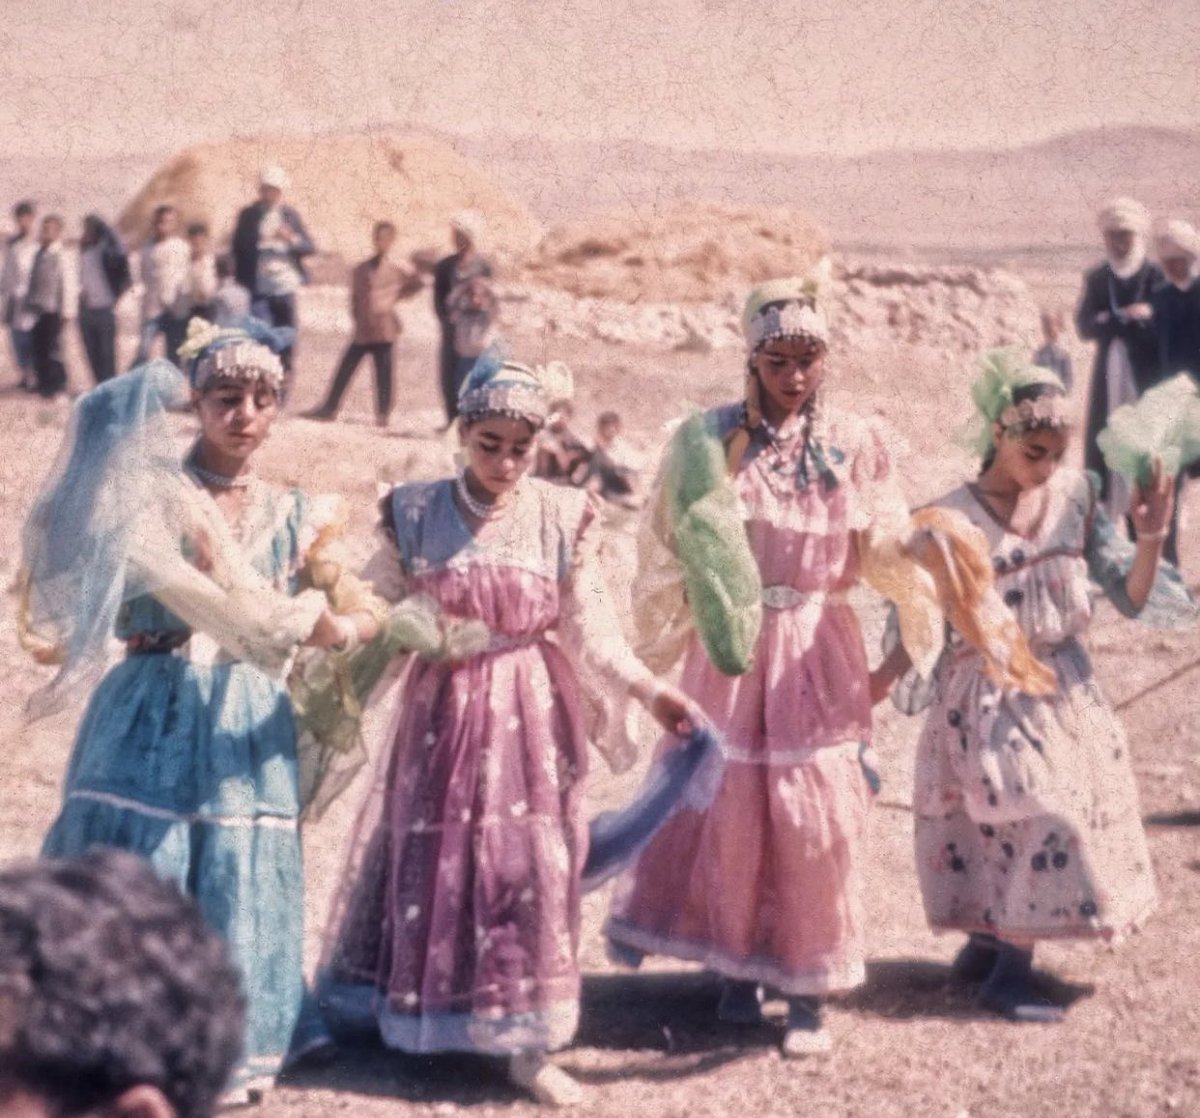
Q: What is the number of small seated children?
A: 2